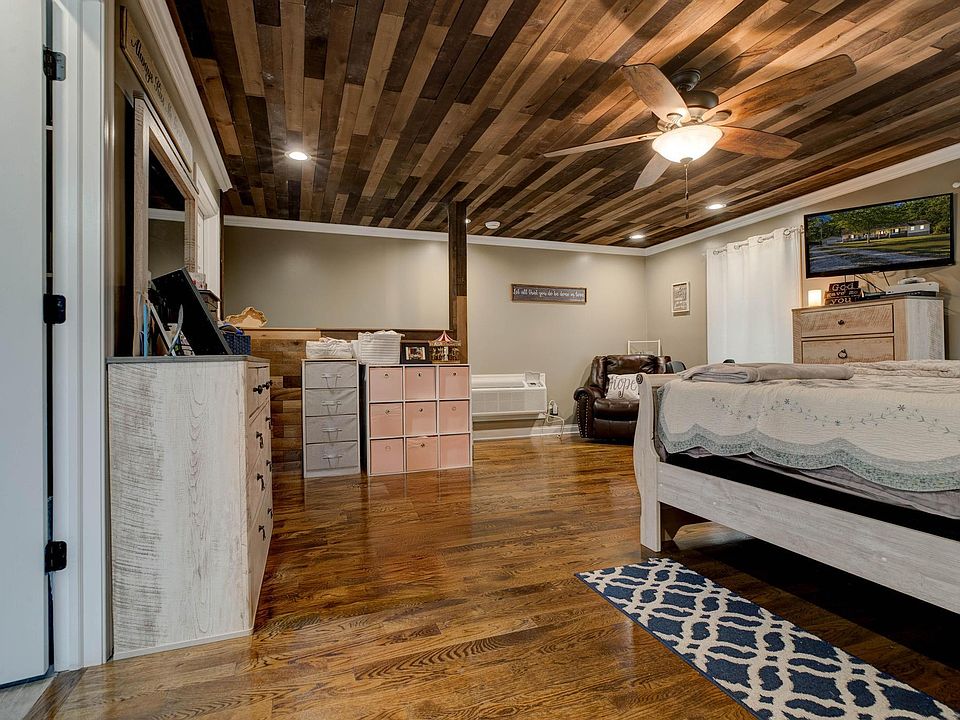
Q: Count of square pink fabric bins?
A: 9